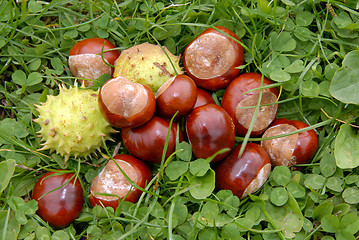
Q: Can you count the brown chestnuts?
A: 12